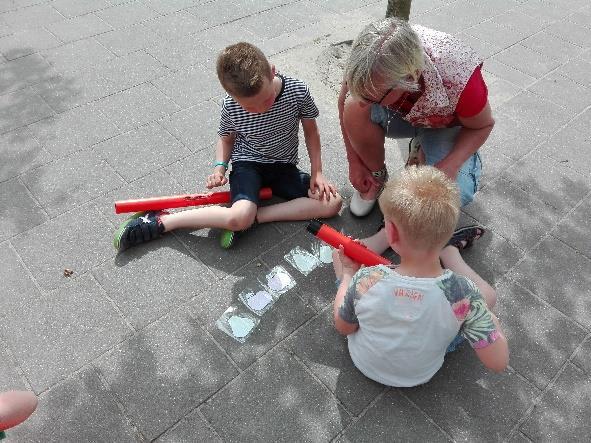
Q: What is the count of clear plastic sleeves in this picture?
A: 5